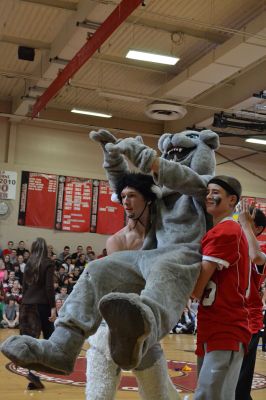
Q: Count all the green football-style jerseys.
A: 0